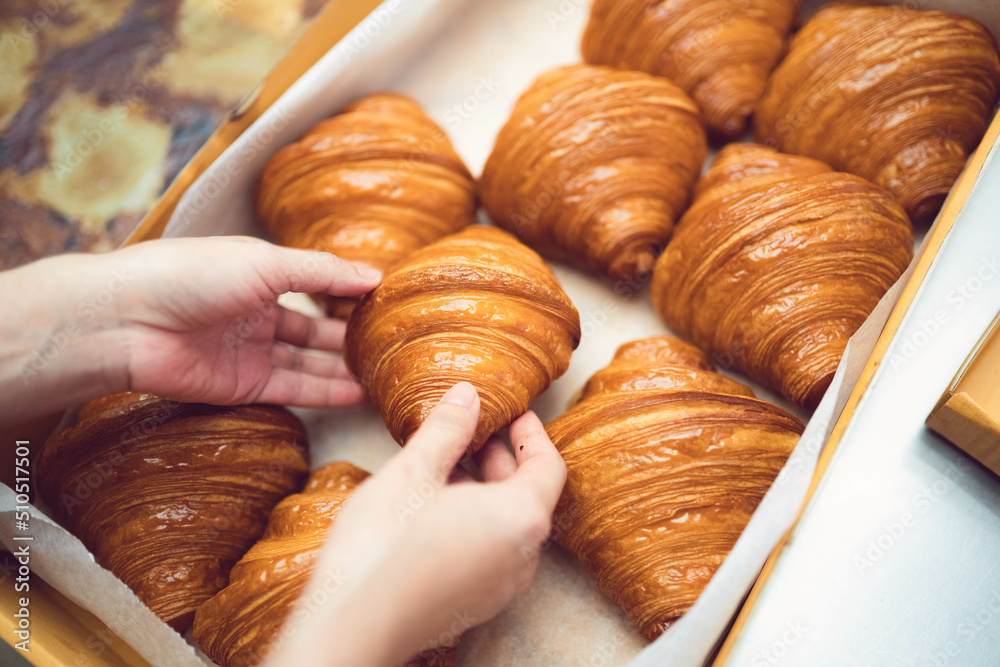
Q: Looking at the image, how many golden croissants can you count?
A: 9